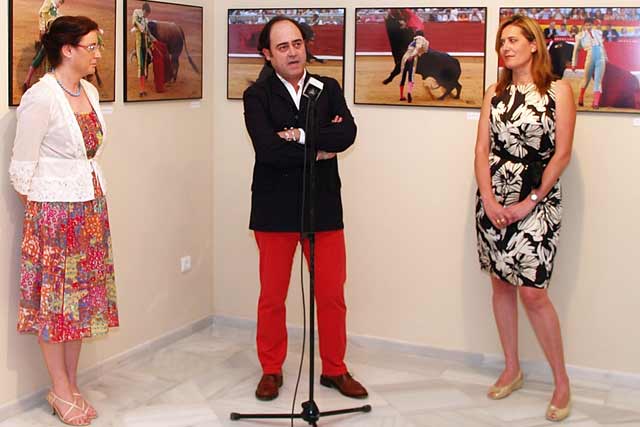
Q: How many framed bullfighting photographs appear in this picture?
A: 5